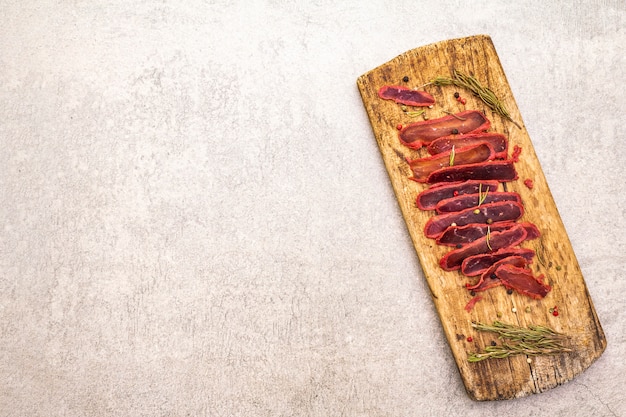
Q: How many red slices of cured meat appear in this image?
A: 13